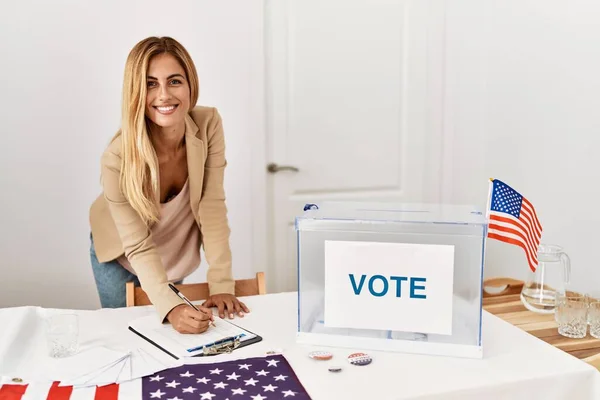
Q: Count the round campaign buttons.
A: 3